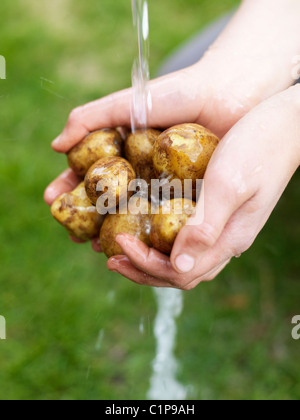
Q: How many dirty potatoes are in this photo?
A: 7